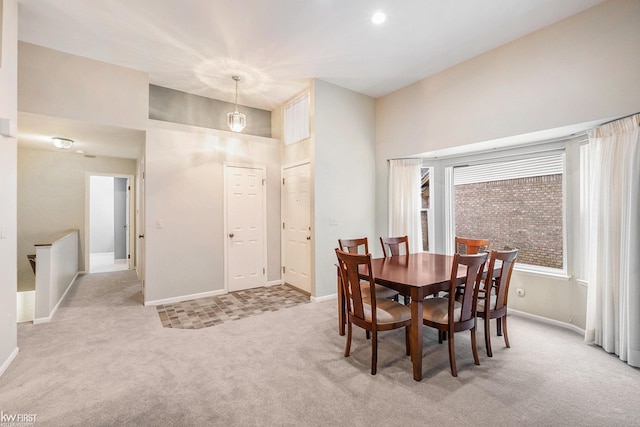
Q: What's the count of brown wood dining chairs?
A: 6